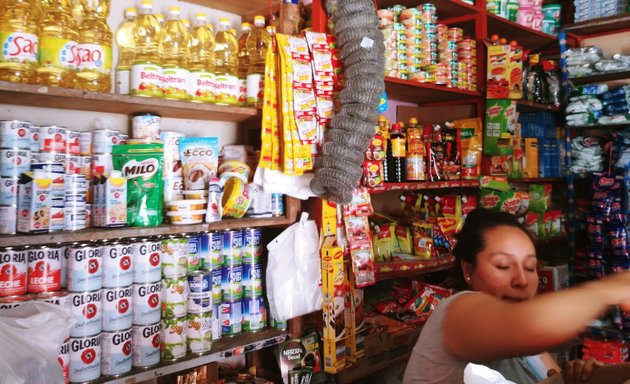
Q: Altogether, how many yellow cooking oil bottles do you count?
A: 15